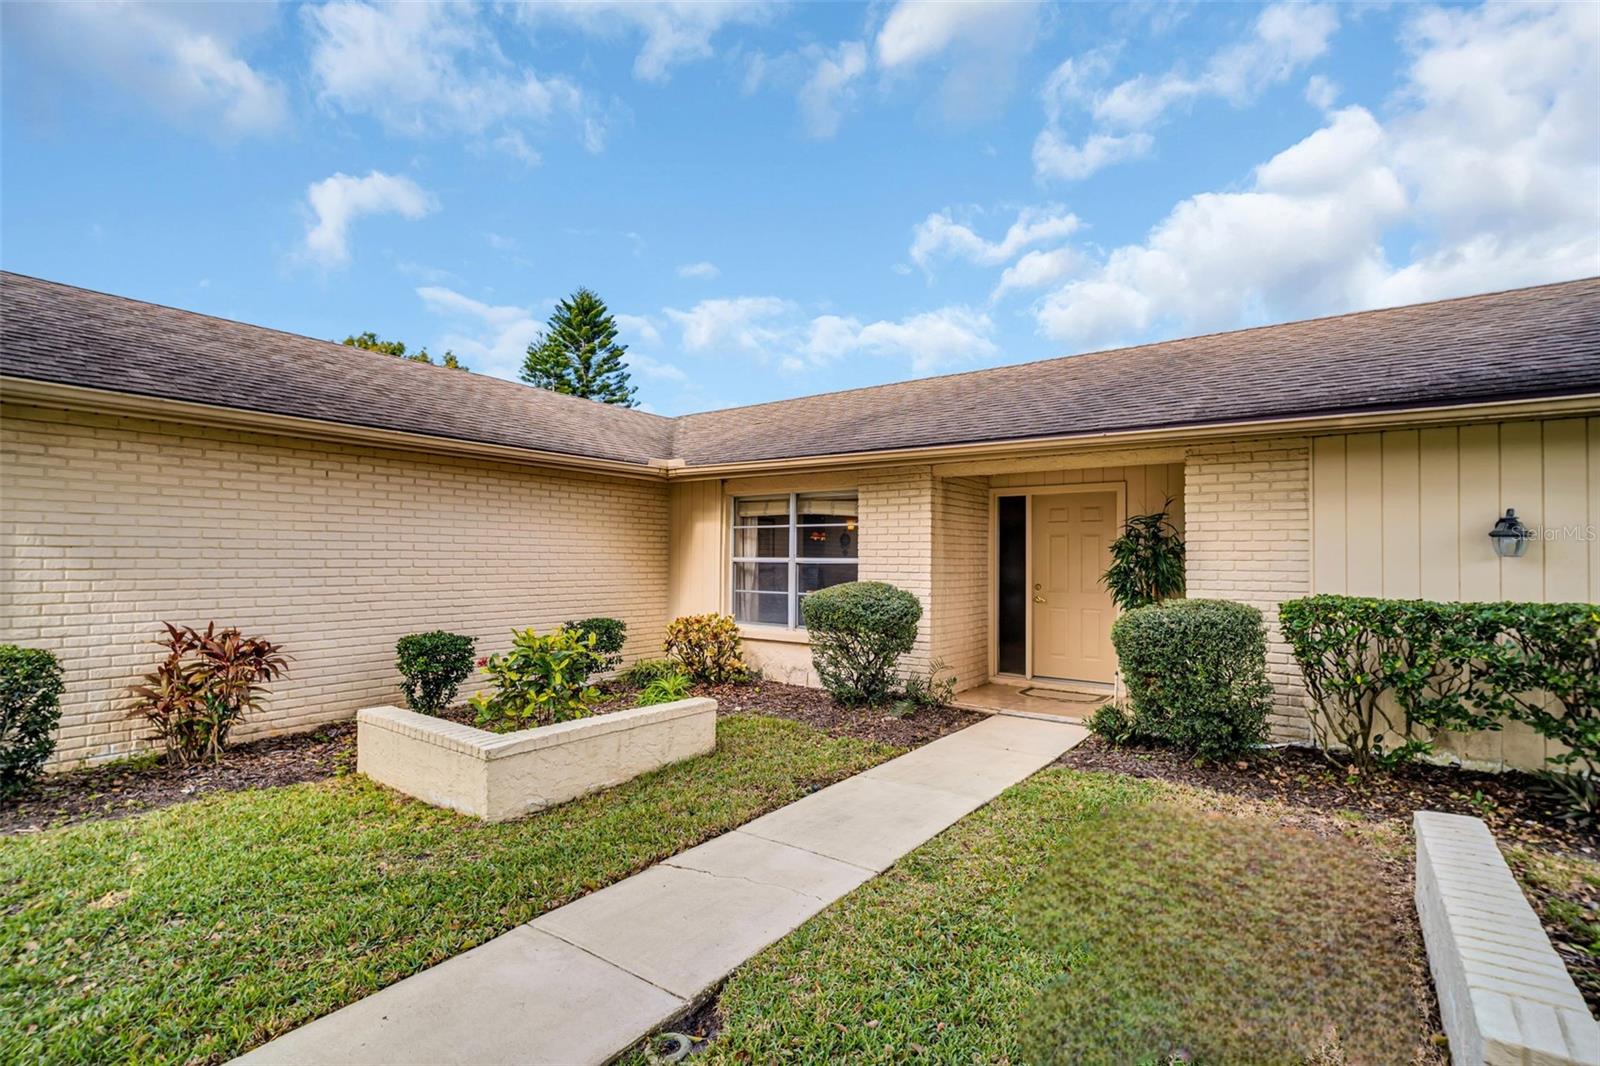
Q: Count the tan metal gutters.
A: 2